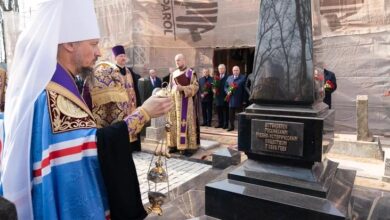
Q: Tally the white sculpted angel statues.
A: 0